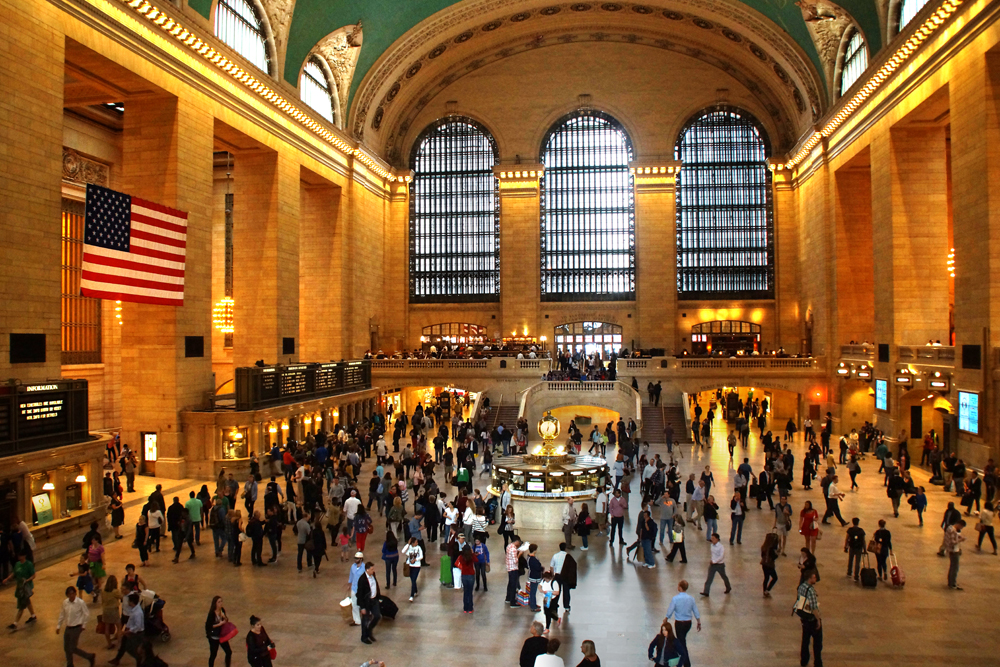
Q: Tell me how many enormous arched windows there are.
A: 3